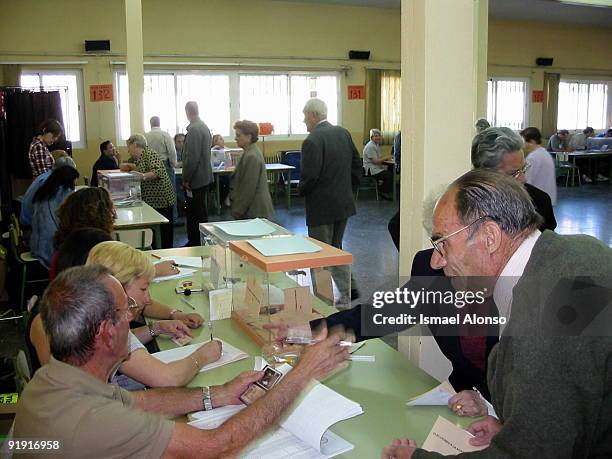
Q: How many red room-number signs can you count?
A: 3